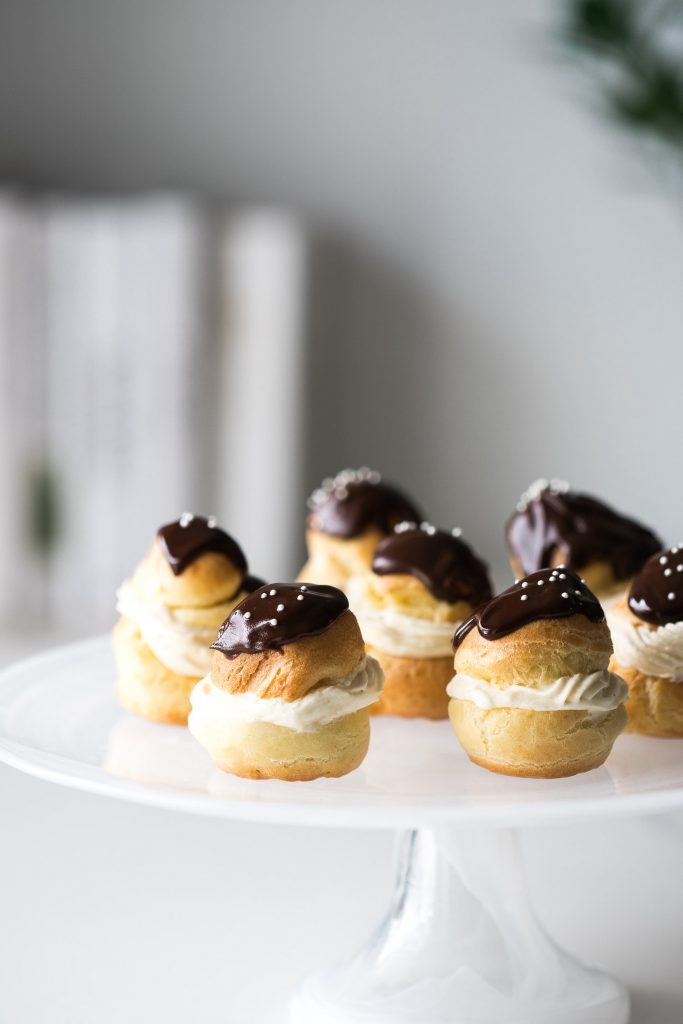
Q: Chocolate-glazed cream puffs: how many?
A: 7